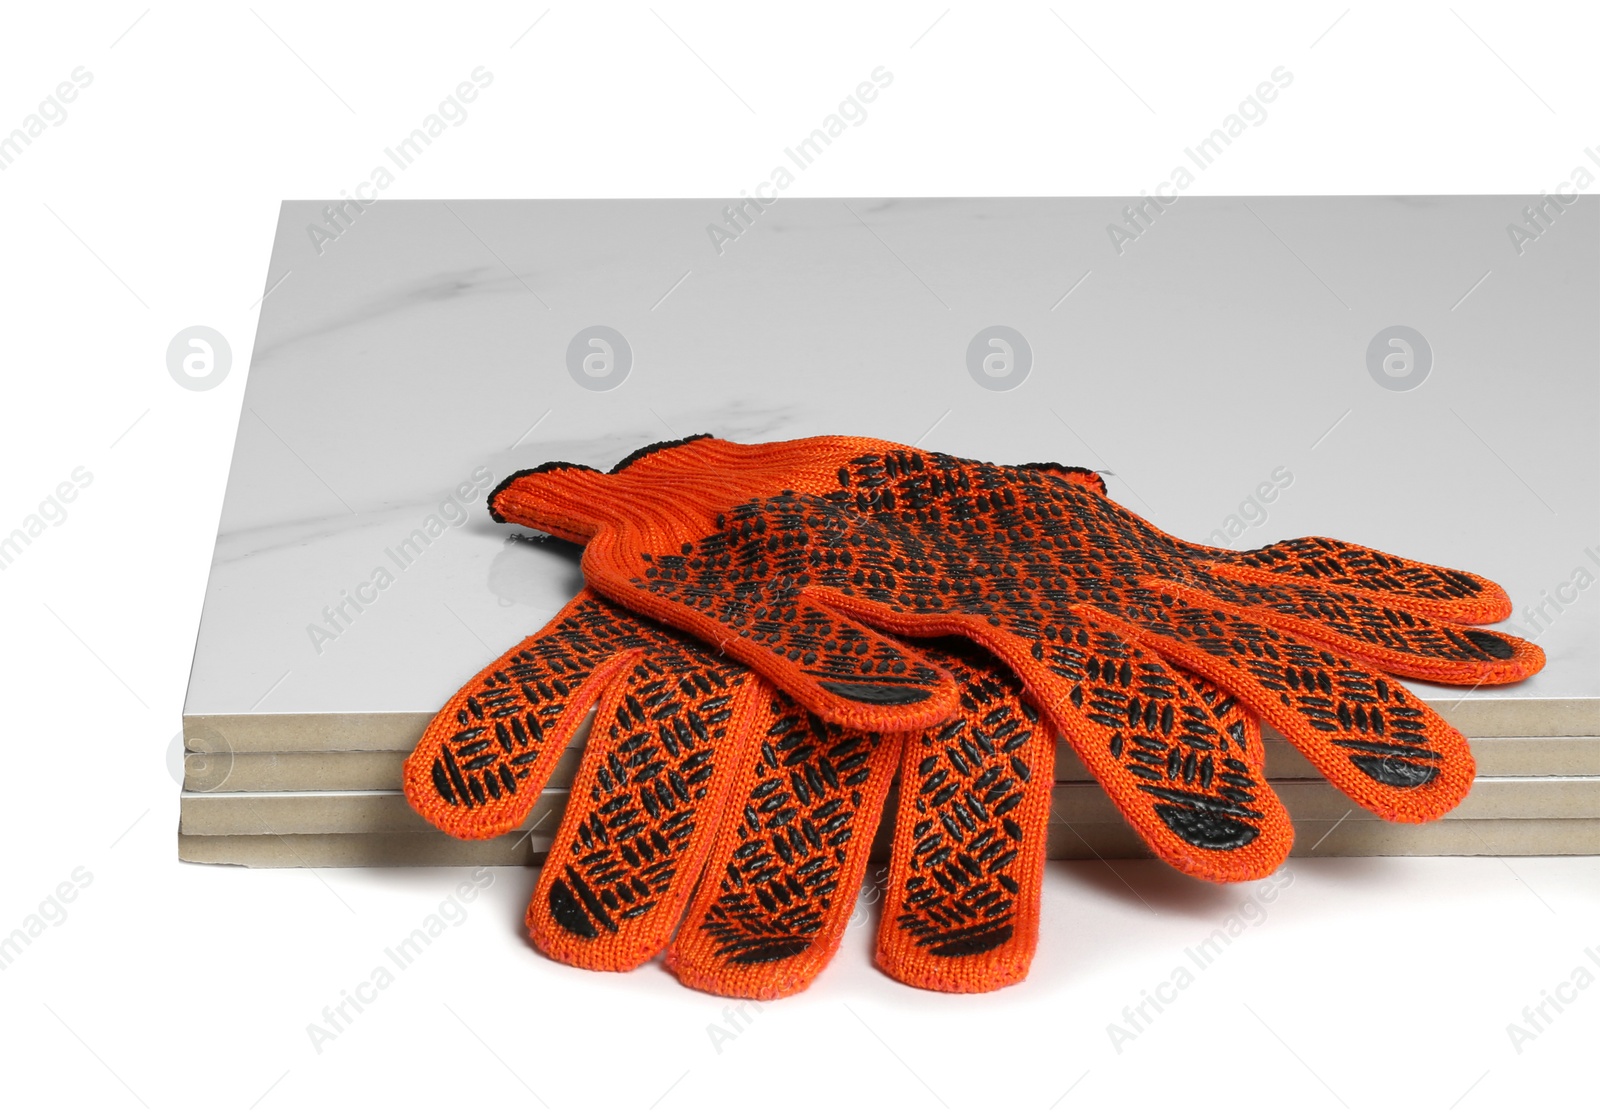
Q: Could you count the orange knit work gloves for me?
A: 2